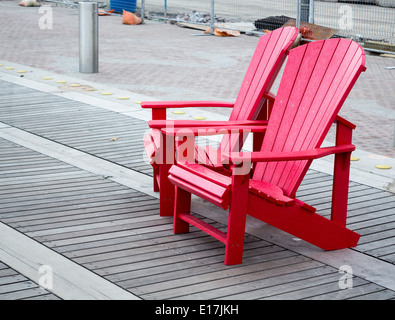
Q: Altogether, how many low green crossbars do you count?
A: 0